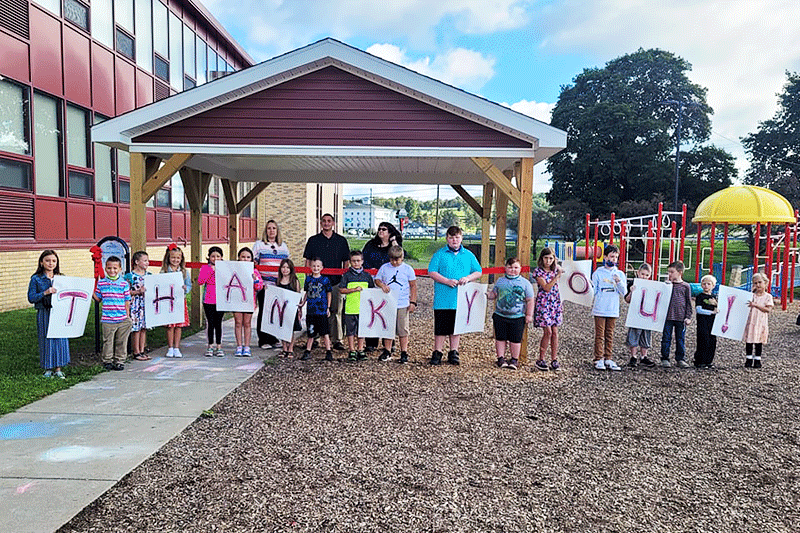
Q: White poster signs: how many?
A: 9